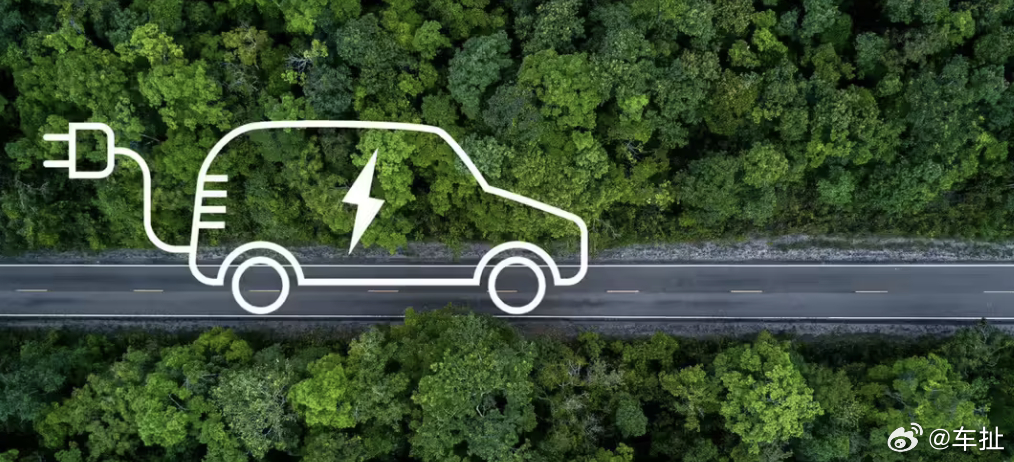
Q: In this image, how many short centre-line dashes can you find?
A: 9